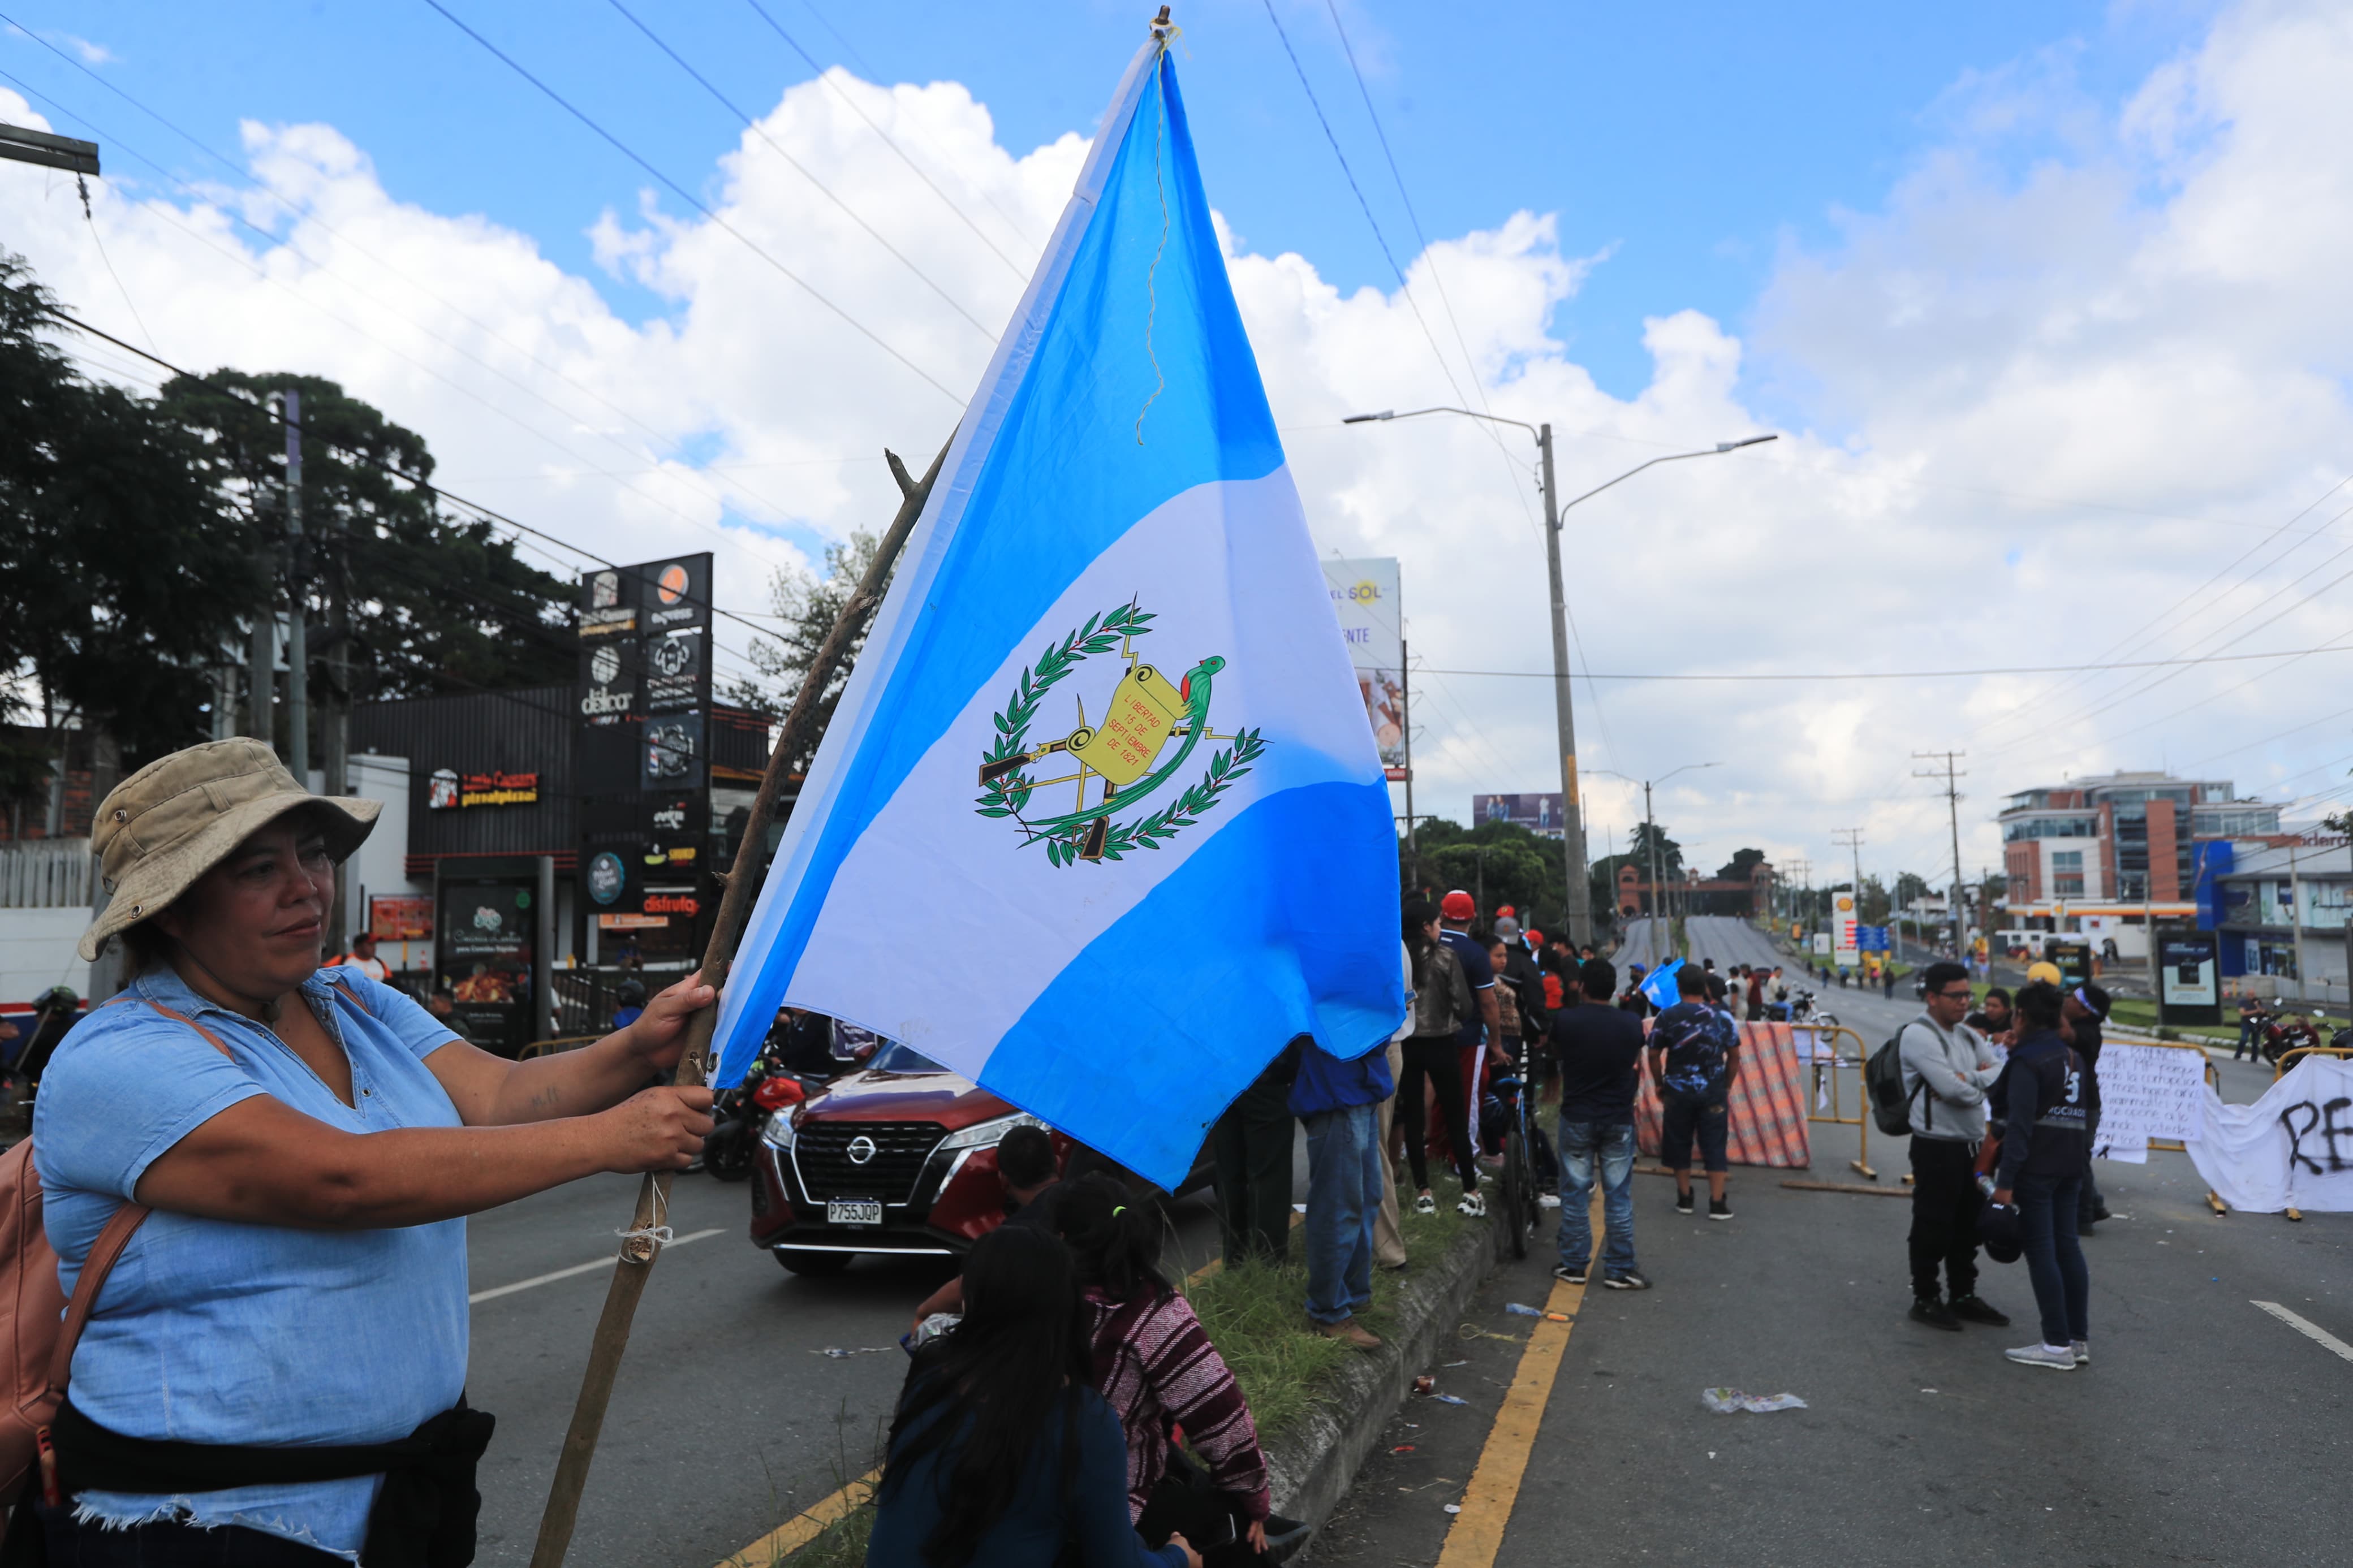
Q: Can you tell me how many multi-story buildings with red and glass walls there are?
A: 1